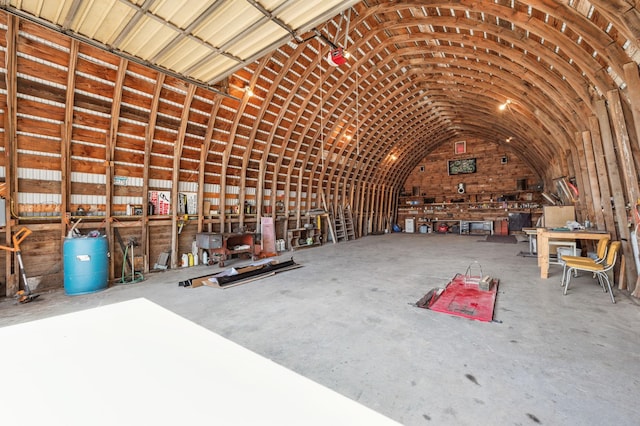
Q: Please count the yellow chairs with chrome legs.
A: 2